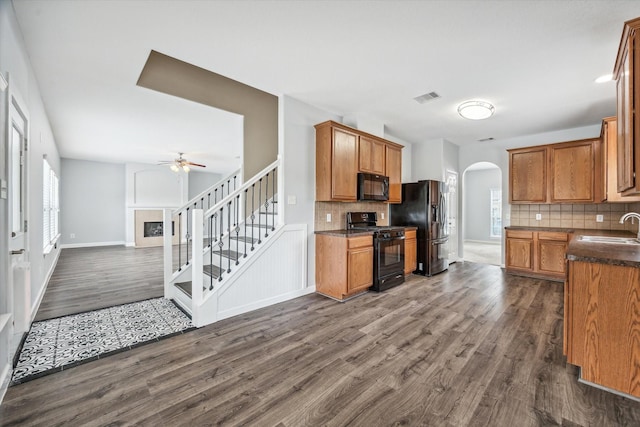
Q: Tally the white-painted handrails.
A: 2